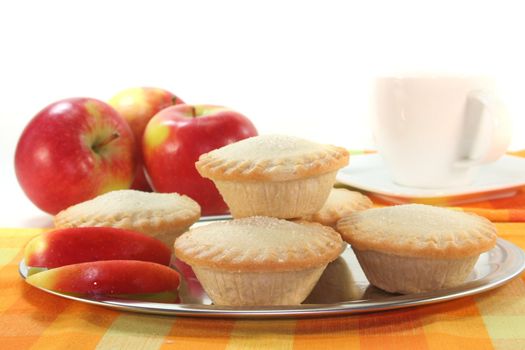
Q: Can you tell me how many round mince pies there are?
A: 5